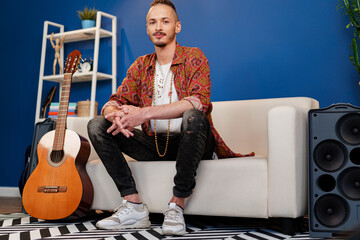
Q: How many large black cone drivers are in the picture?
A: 4